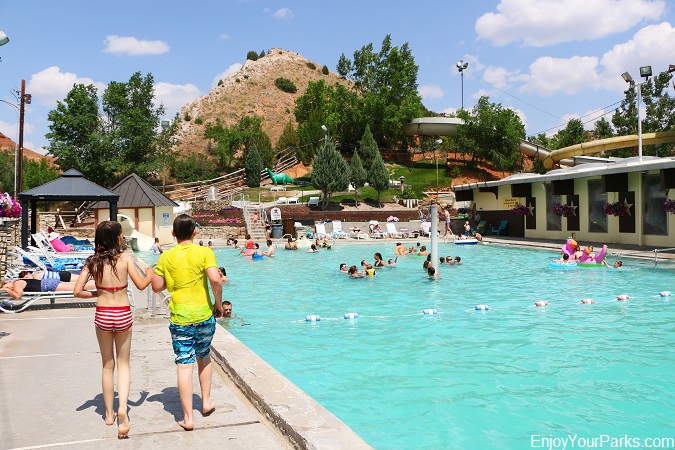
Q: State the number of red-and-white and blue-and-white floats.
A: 8